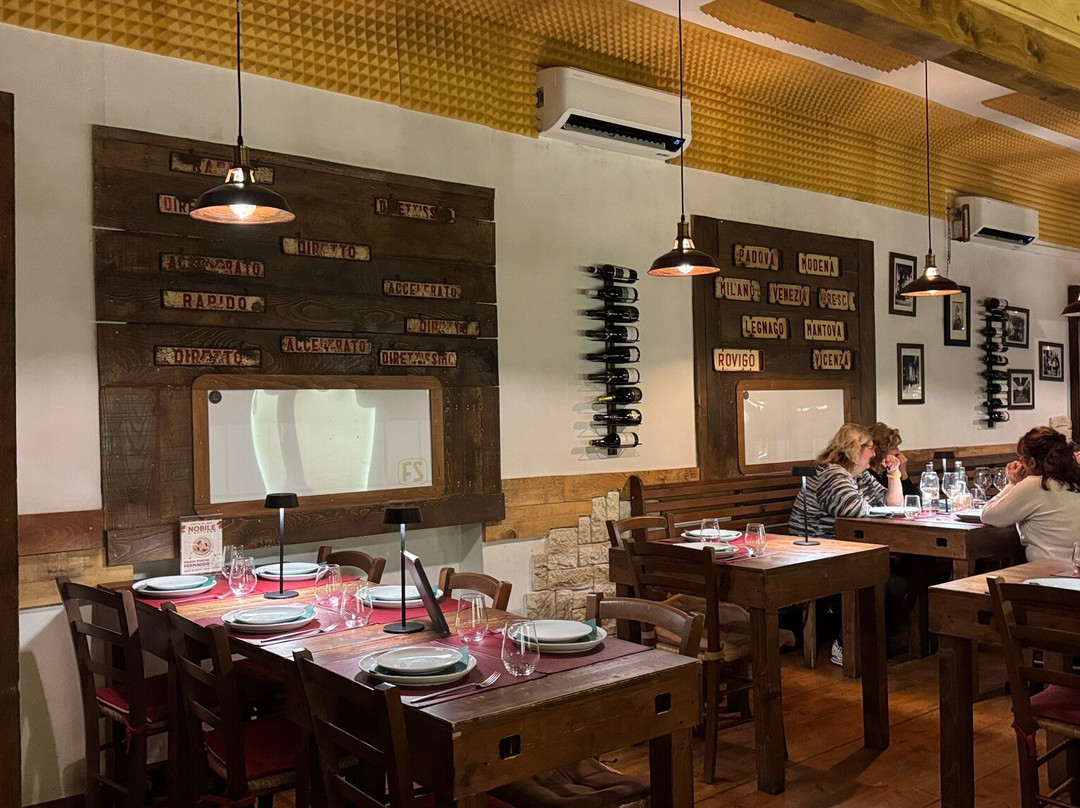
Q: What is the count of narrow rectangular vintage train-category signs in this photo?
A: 11